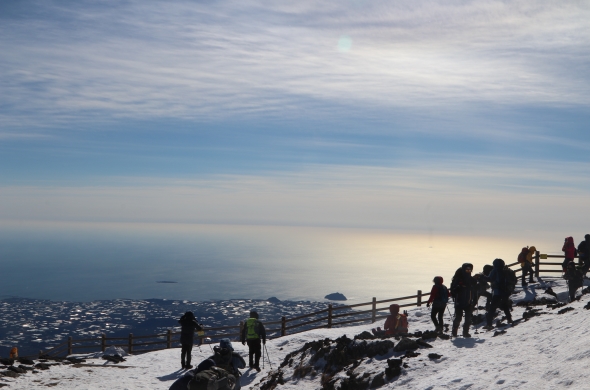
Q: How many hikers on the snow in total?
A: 12